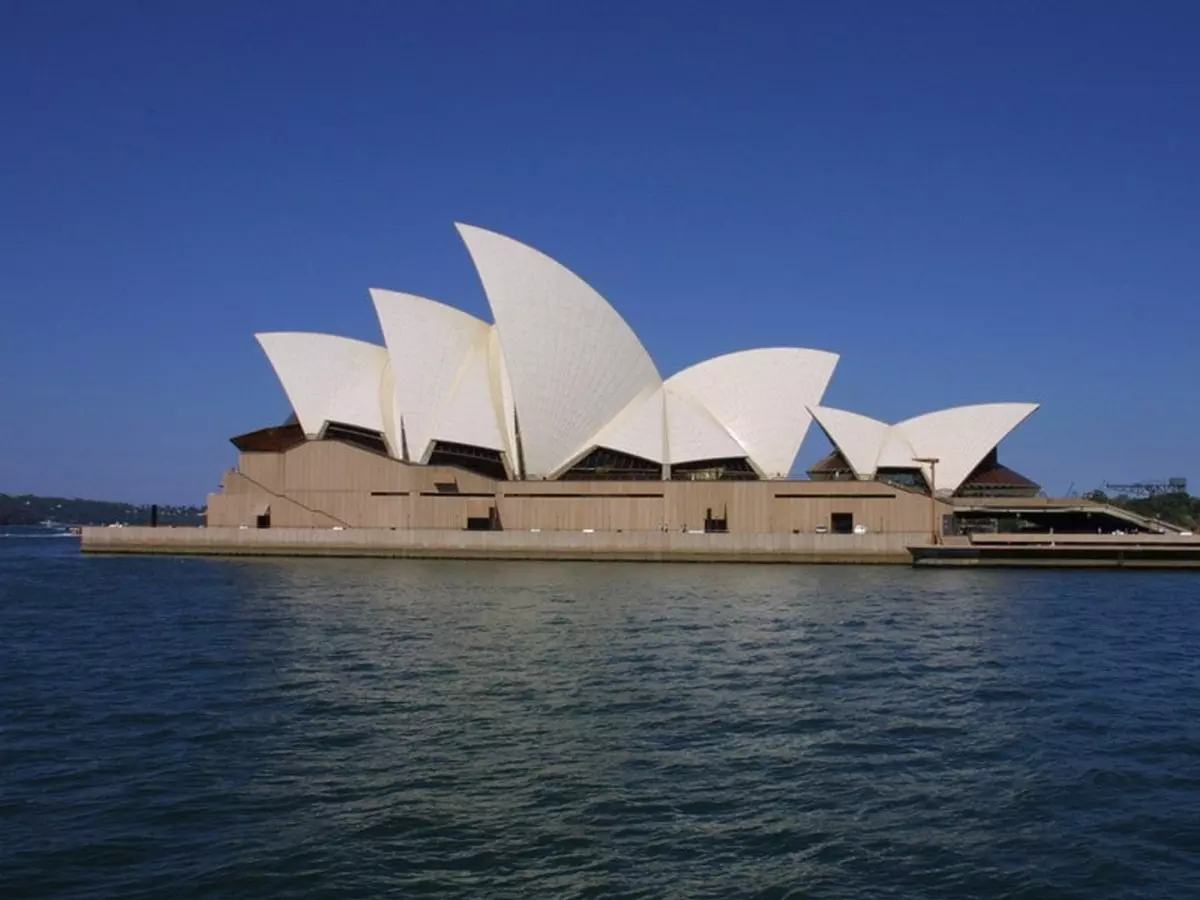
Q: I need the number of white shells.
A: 6